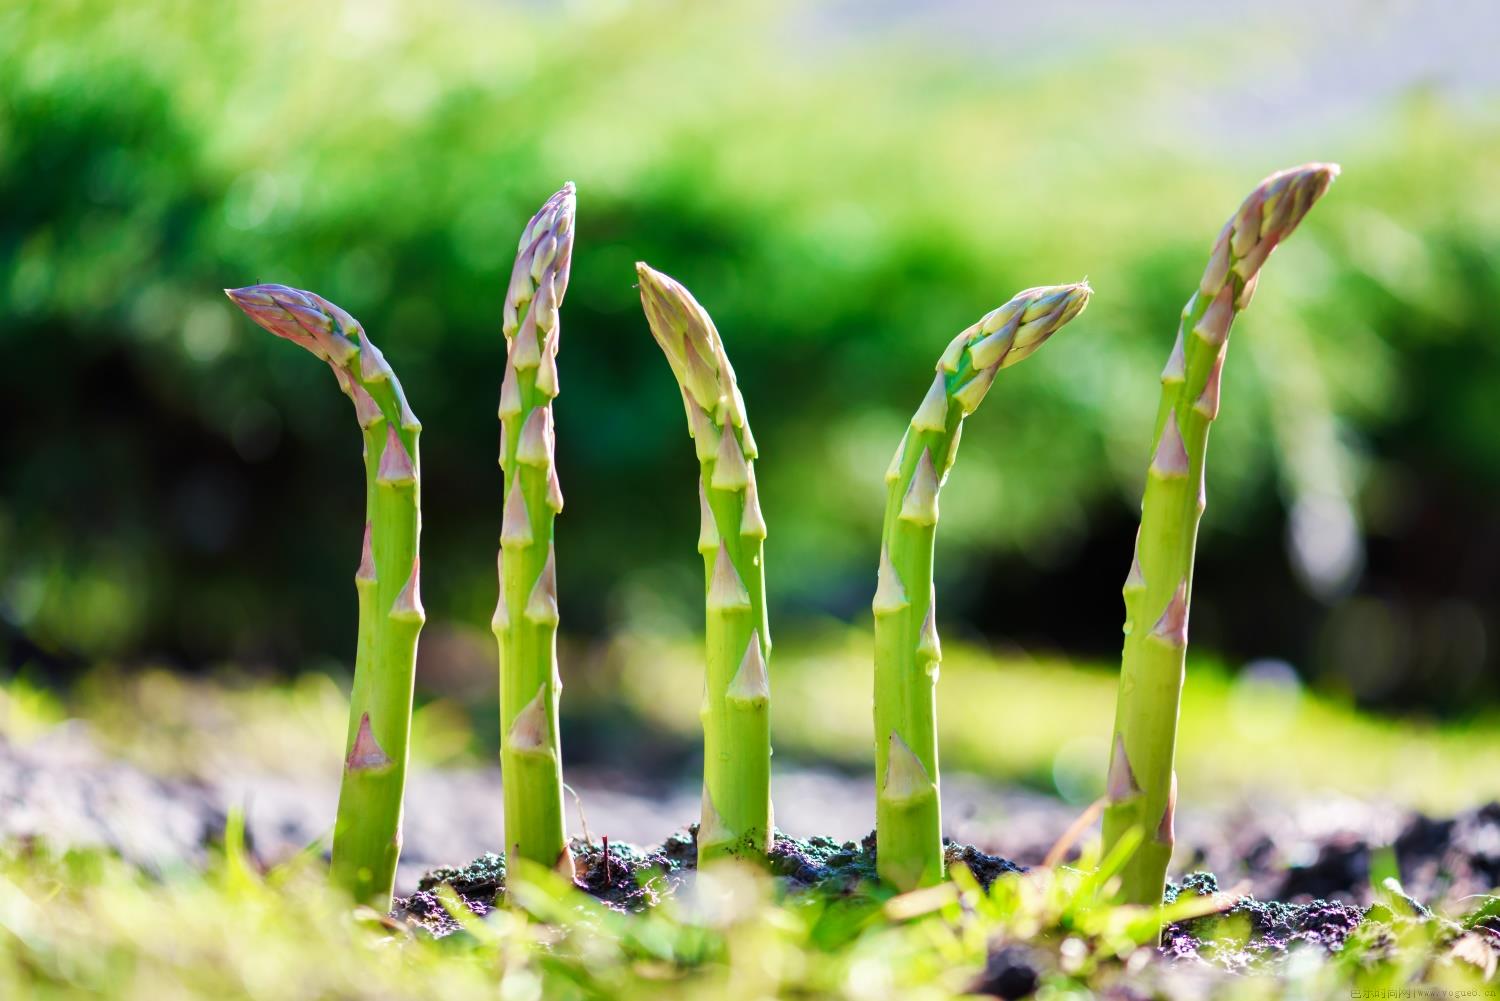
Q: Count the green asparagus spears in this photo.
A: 5